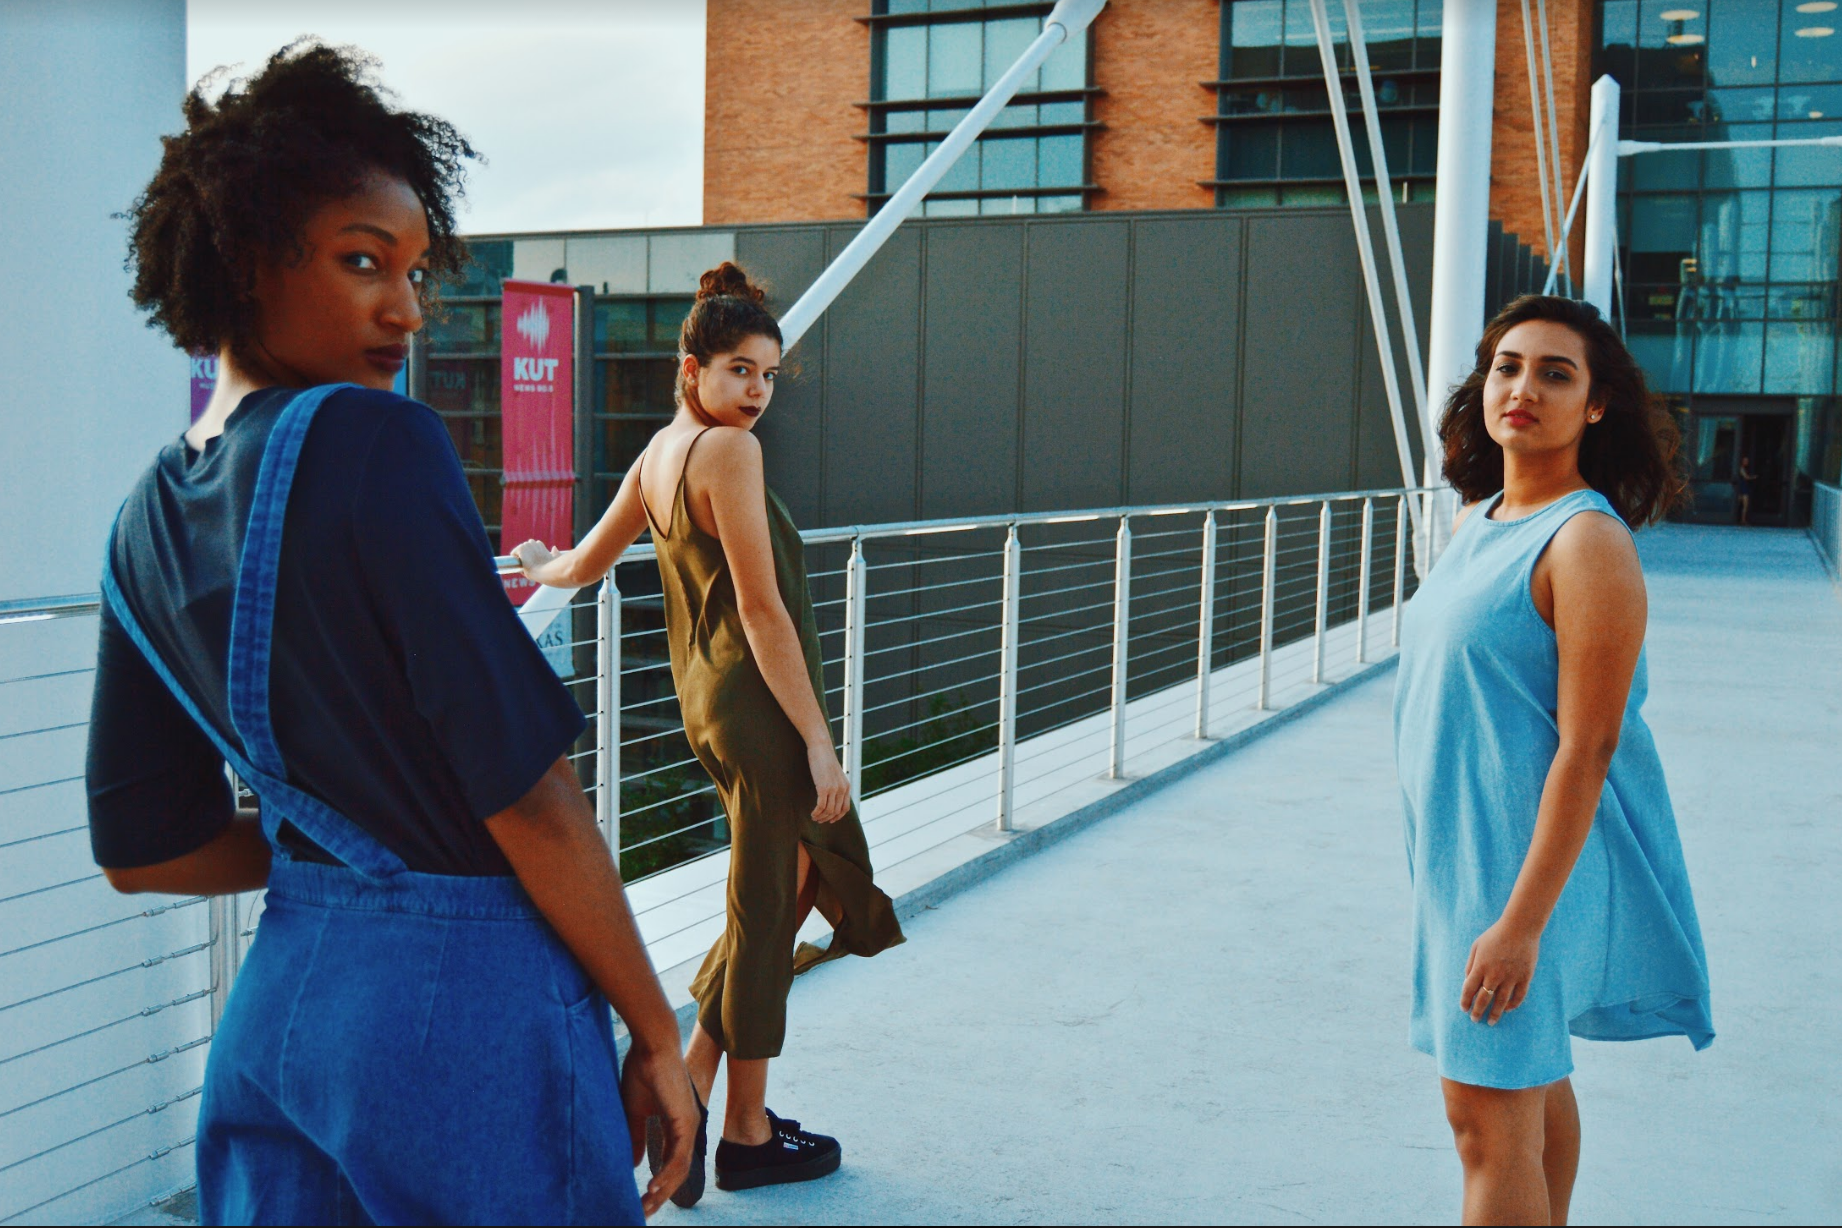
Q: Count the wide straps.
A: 2